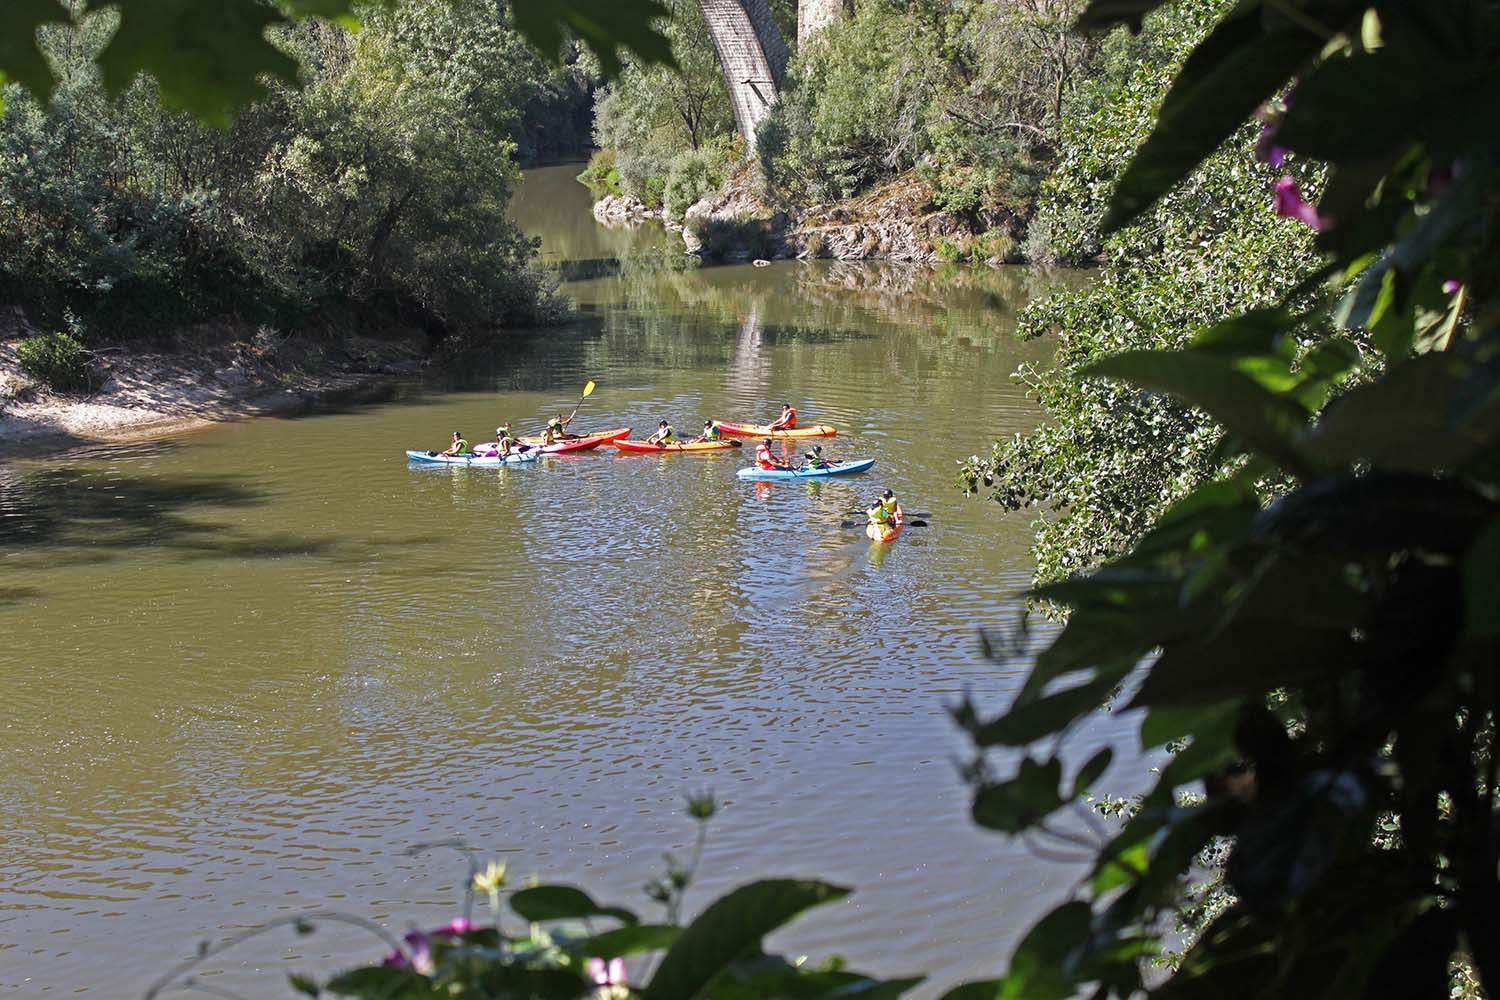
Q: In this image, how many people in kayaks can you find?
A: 12